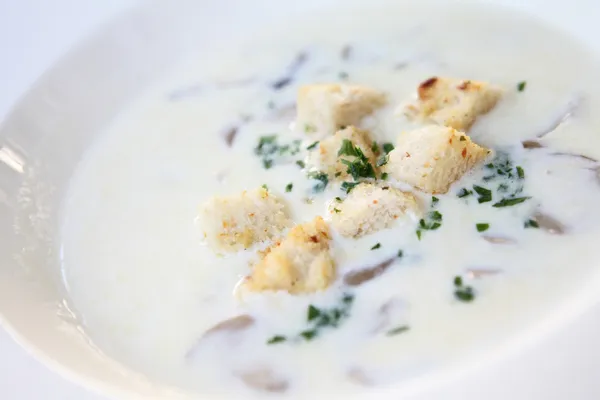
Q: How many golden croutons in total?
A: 7